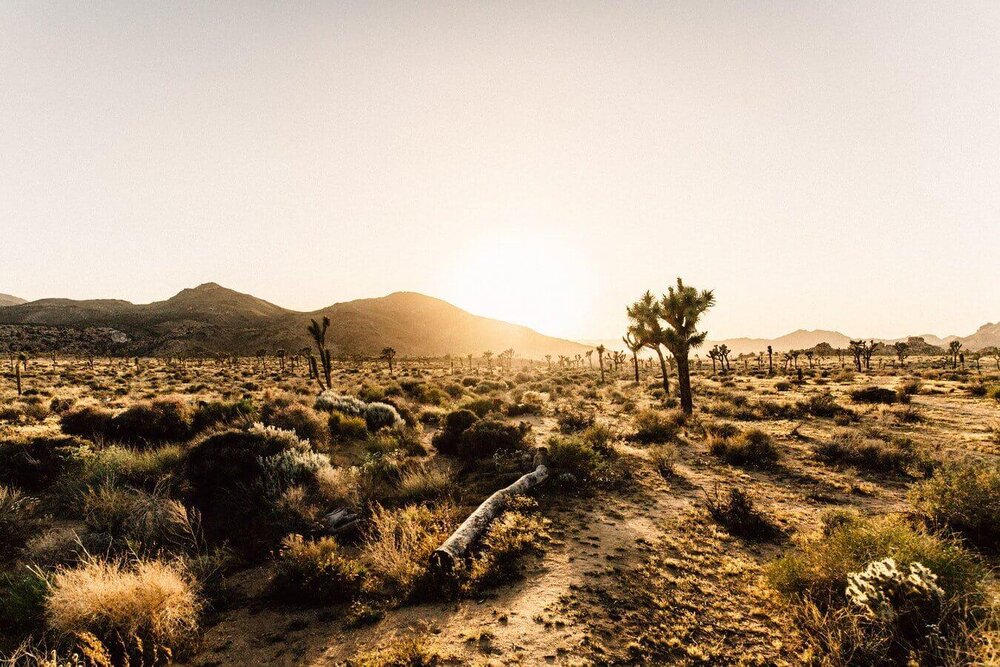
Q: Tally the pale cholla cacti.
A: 1